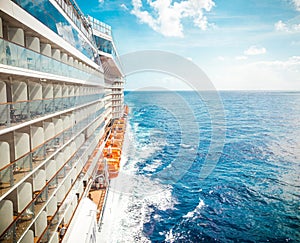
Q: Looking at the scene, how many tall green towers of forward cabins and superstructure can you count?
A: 0